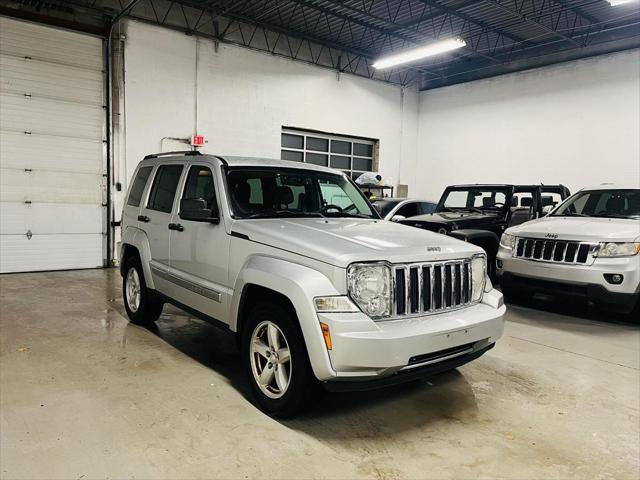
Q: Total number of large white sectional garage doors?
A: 1